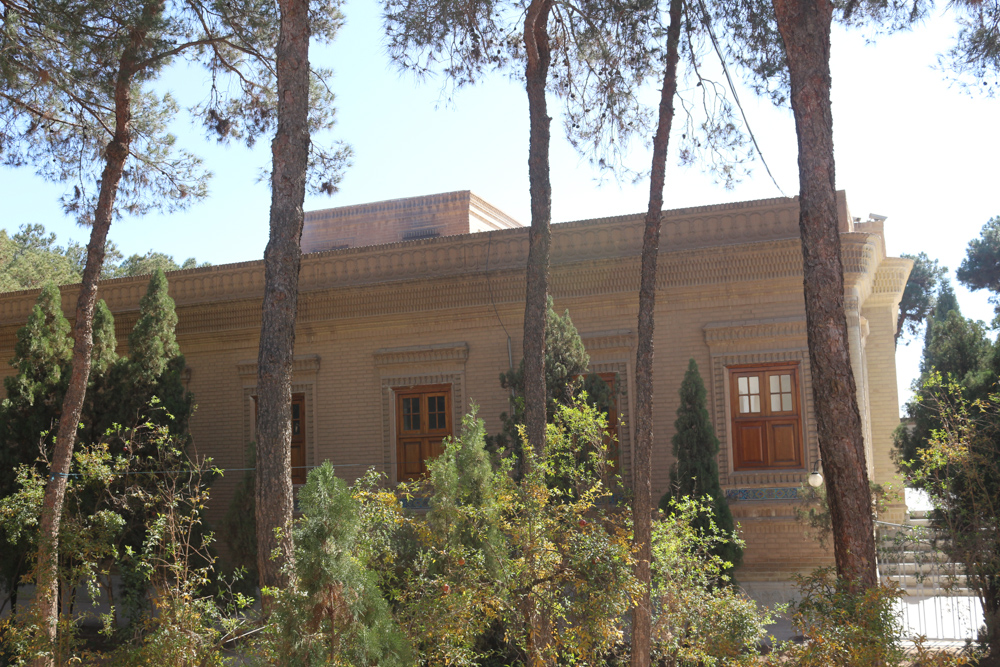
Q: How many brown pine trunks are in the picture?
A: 5